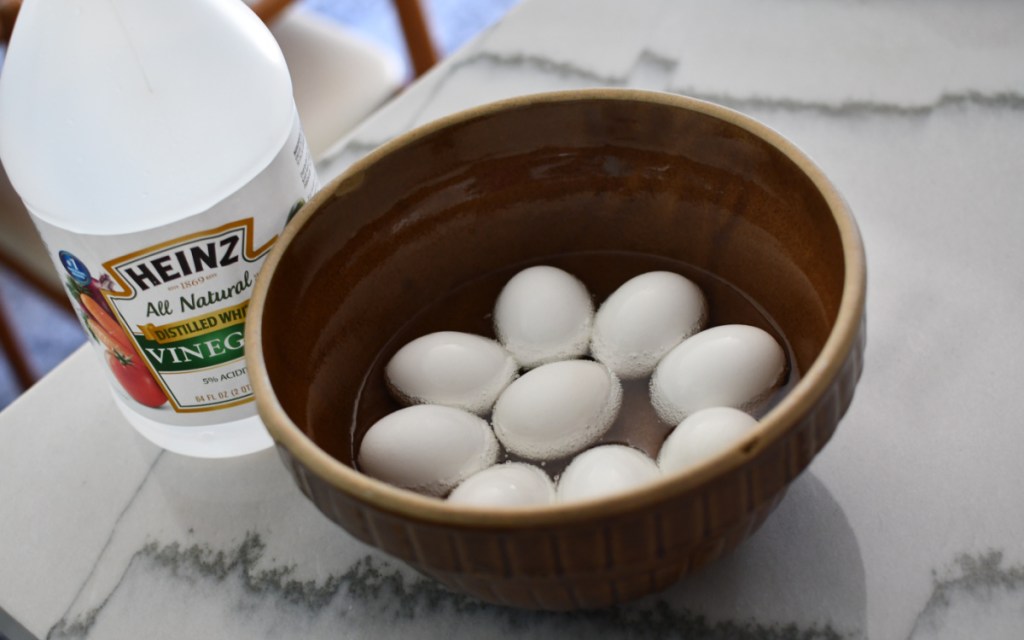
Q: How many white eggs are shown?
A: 9